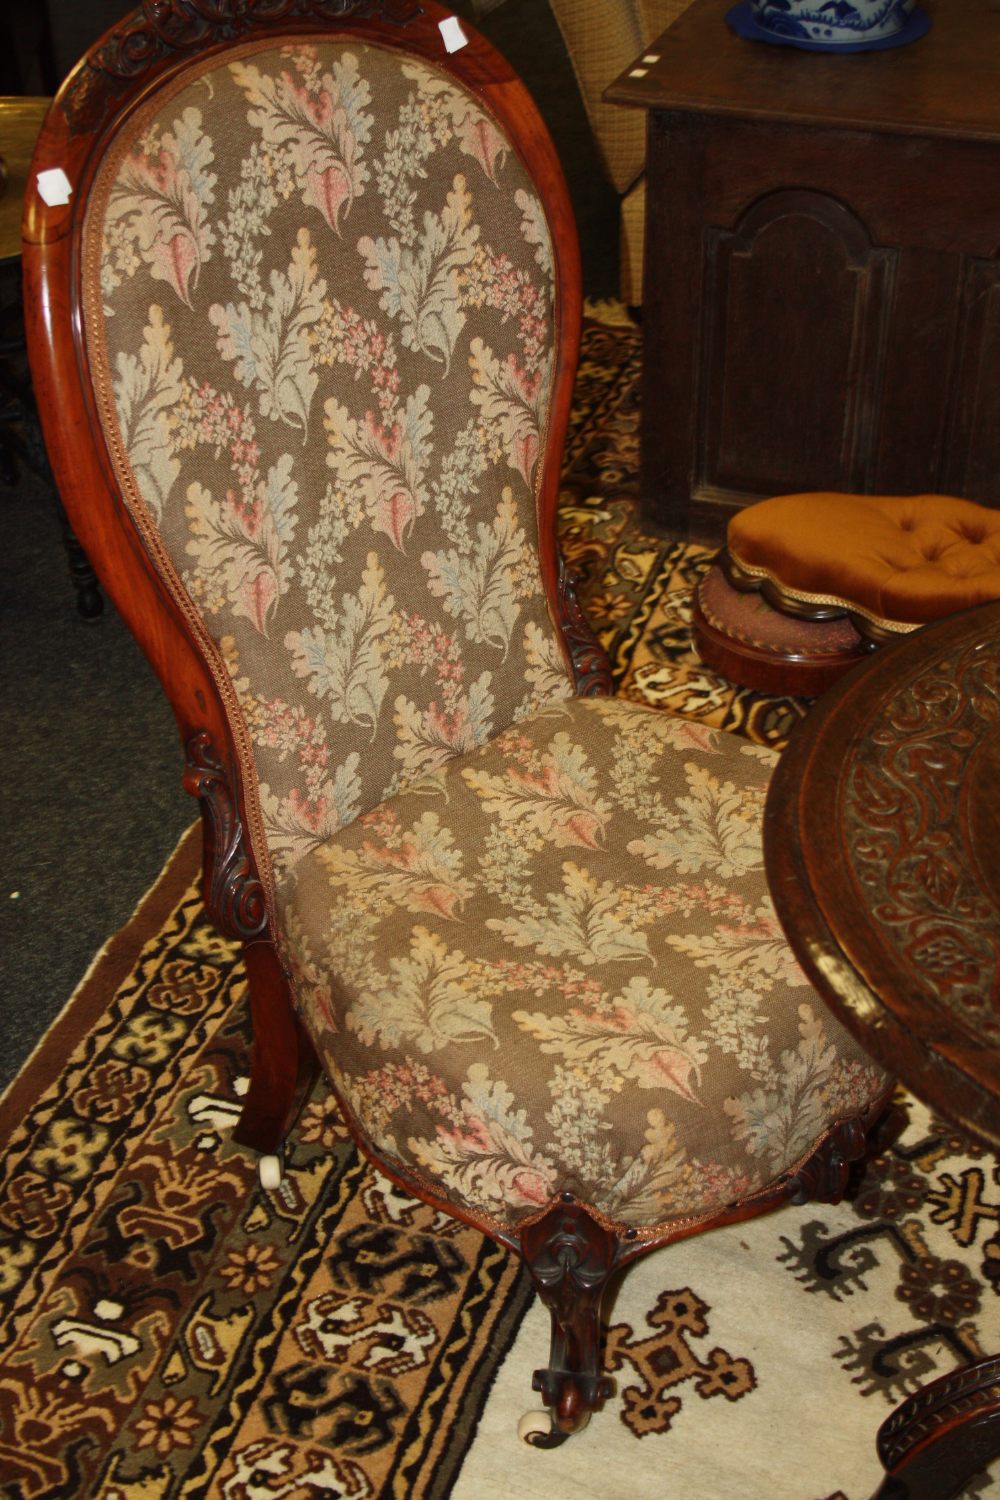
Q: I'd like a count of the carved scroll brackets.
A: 2